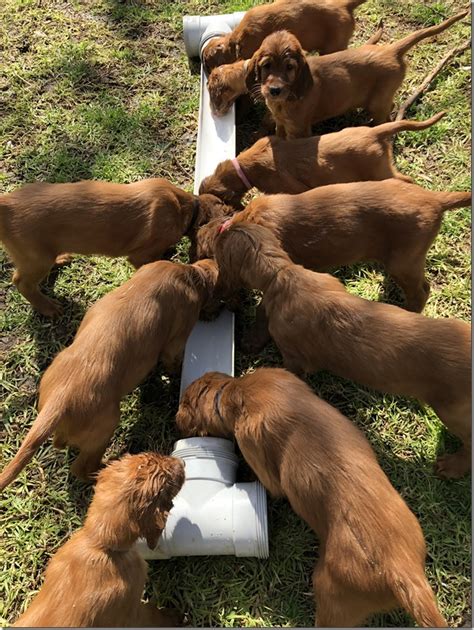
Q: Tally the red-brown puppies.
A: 10